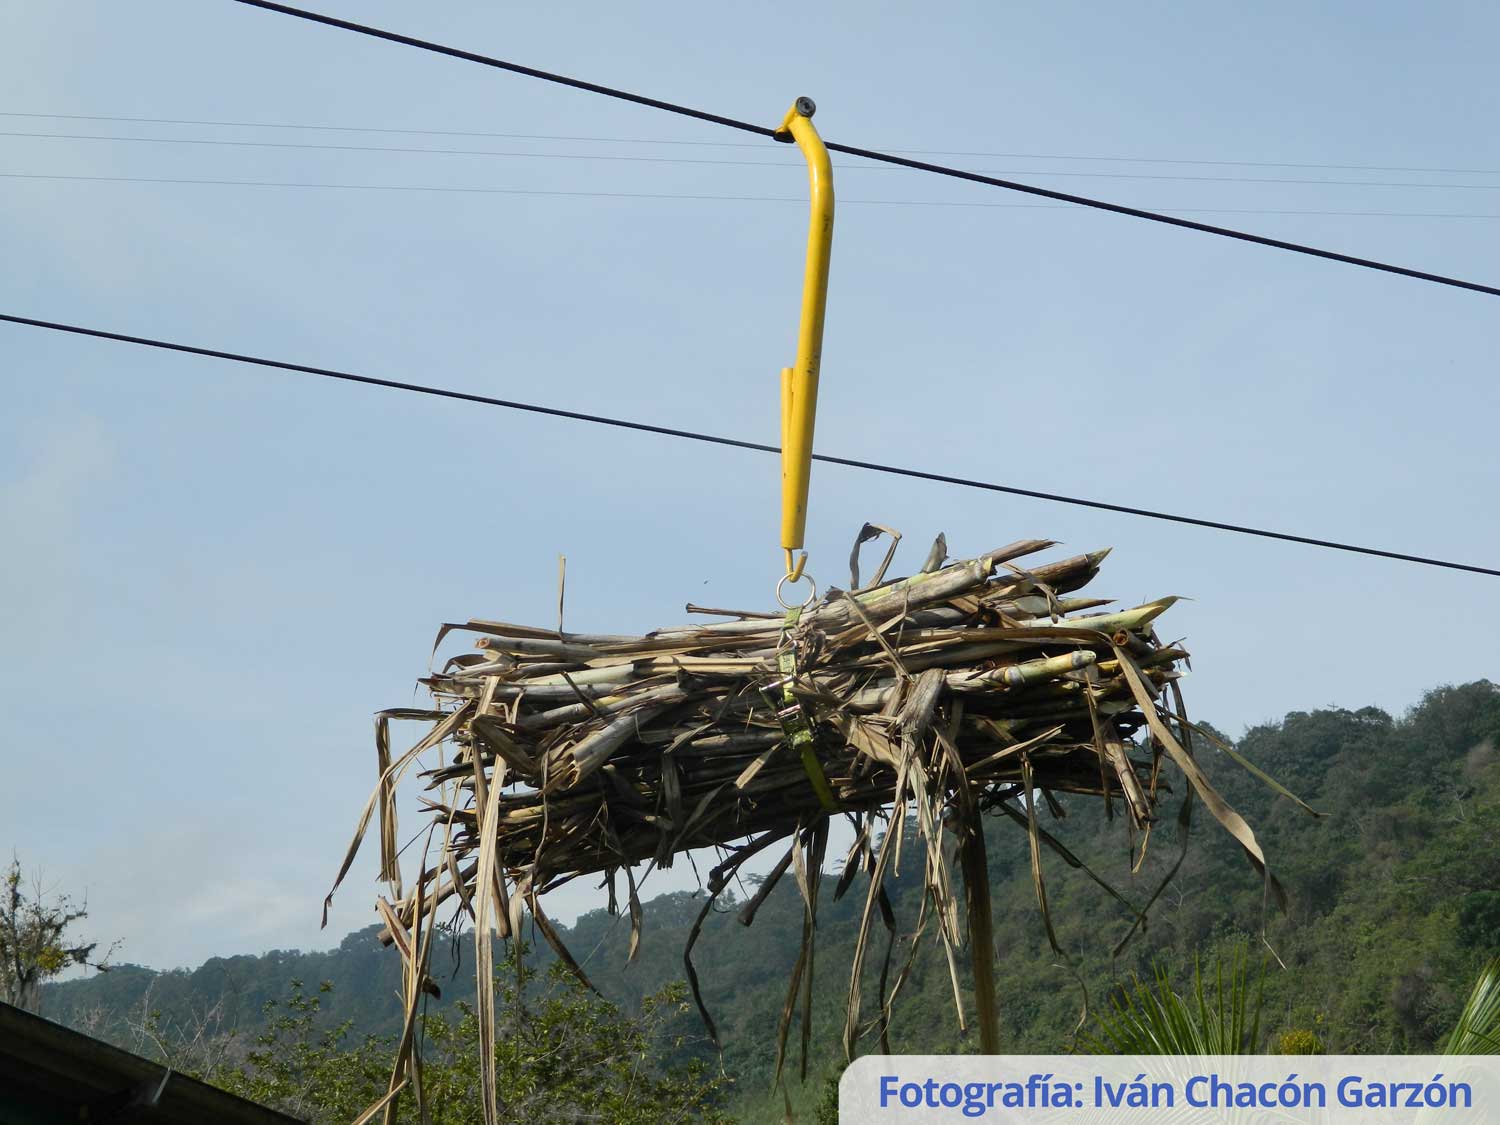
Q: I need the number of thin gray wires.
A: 3